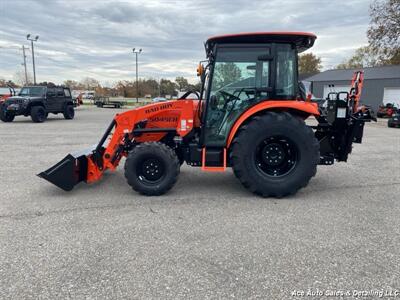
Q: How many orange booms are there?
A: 2